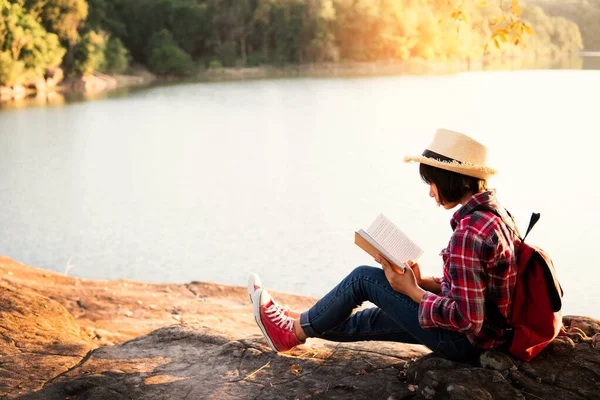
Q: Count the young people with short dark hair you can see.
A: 1